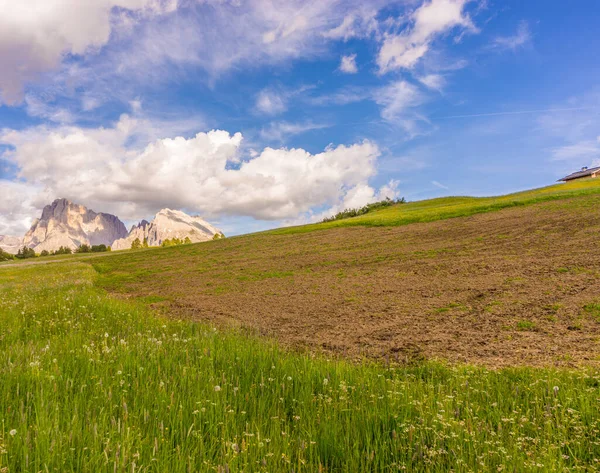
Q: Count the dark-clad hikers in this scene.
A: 0